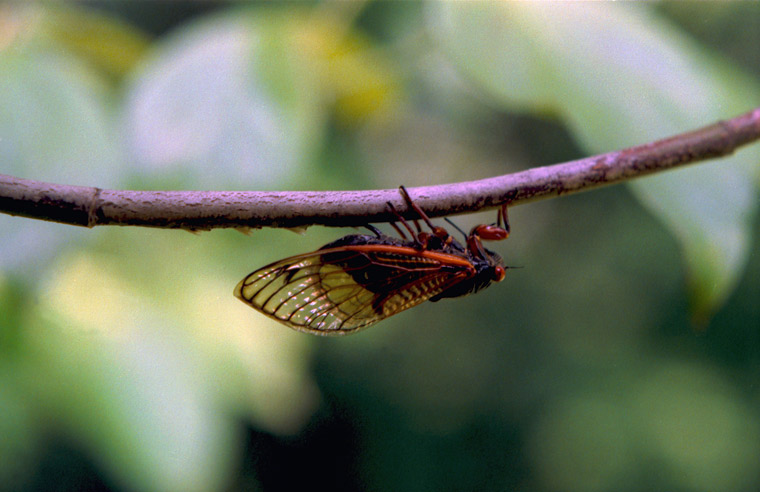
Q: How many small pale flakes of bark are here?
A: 3